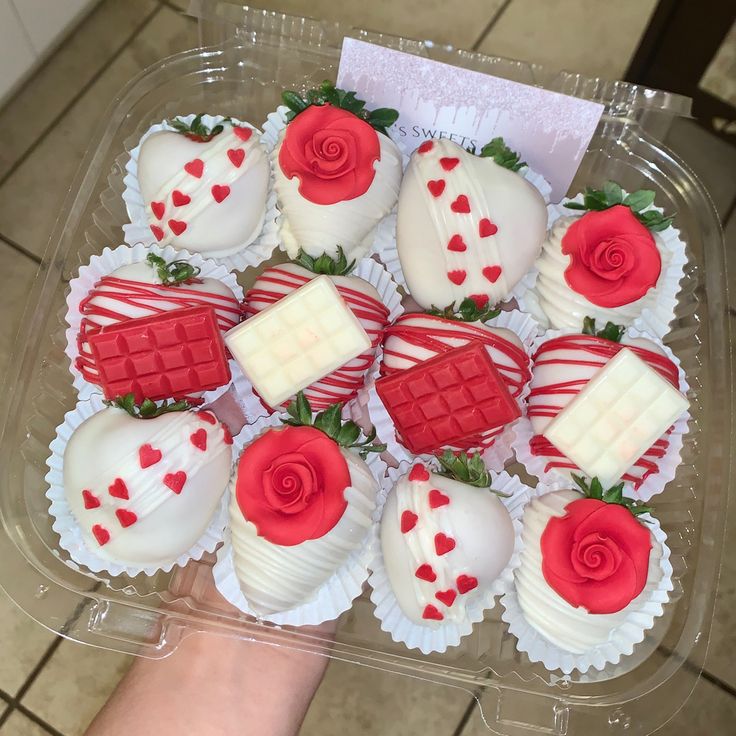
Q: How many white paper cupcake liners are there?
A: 12